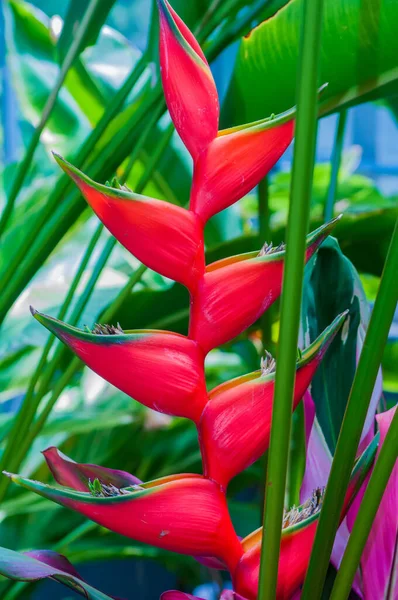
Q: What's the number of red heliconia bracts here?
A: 8